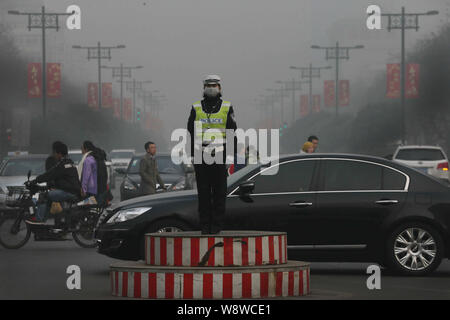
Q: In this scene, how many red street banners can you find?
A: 12